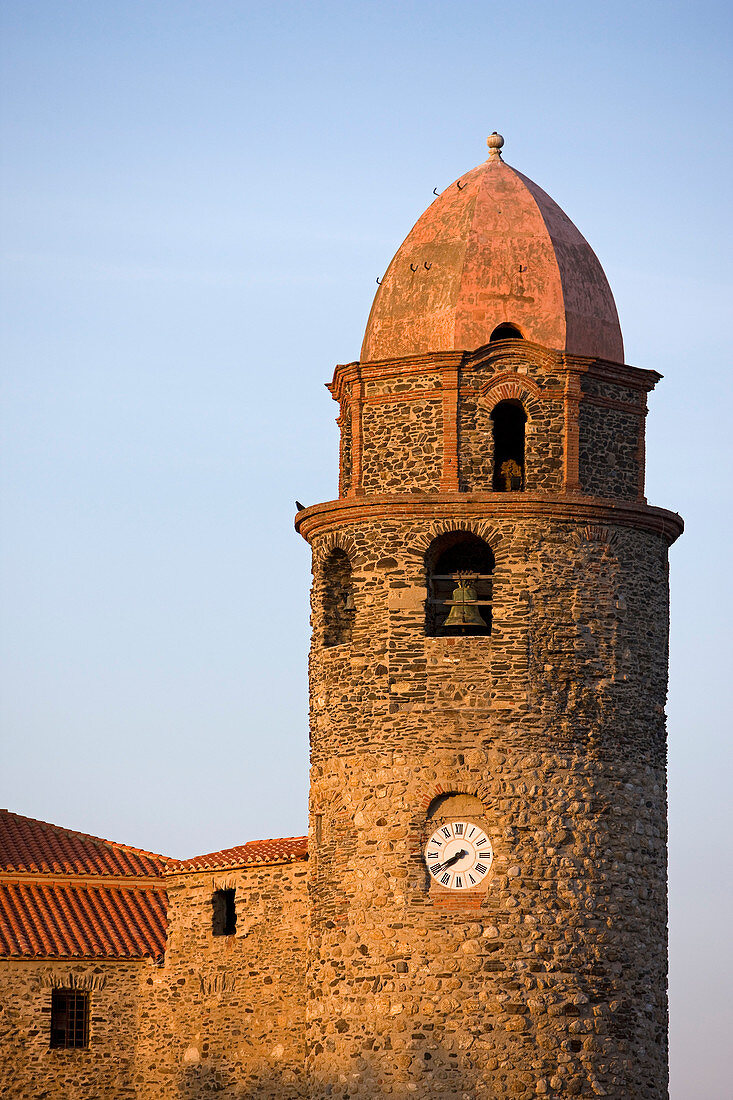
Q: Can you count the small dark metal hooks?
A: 6